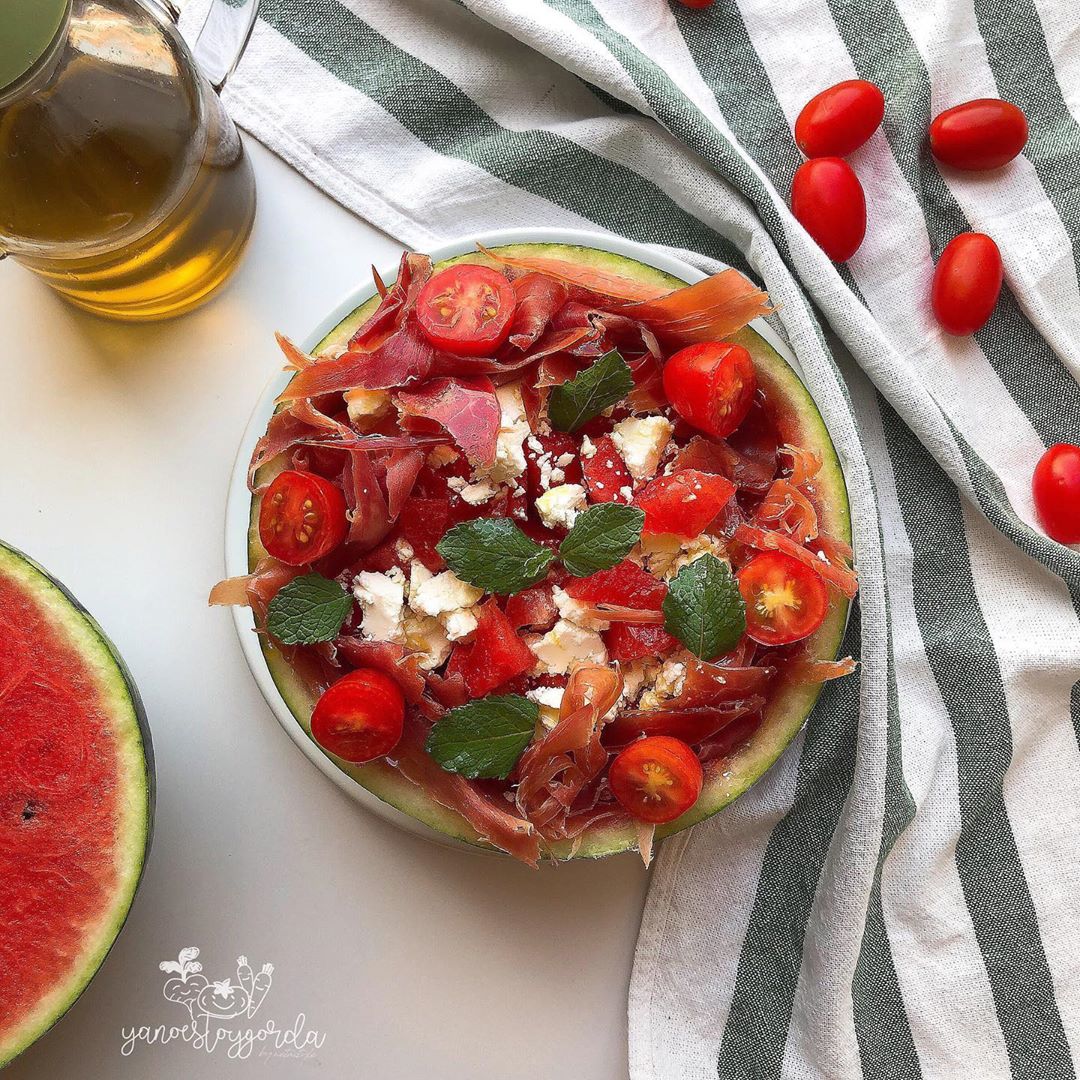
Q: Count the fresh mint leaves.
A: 6